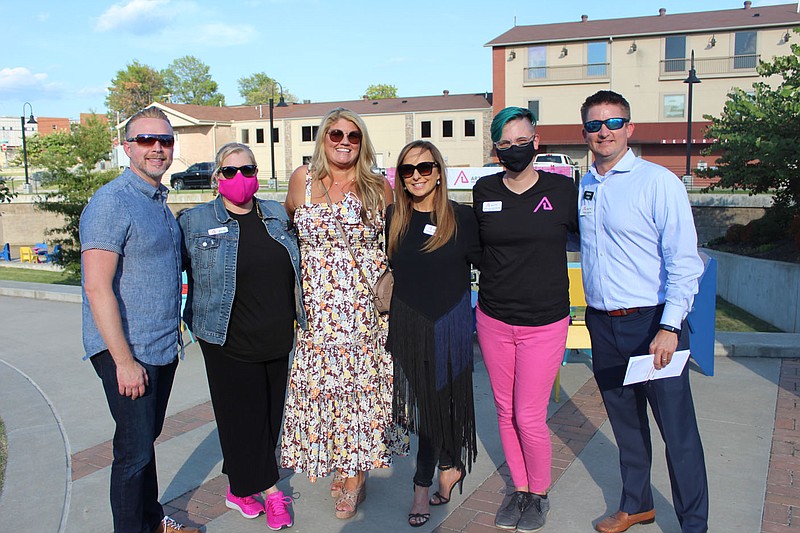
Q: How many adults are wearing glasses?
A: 6